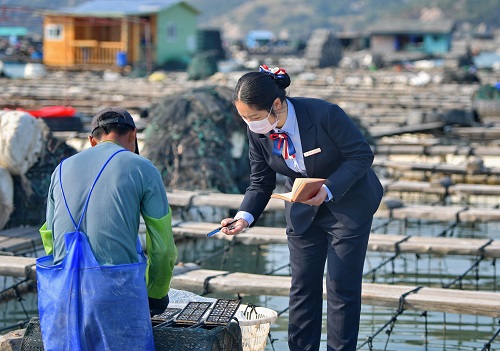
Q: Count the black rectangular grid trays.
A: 3